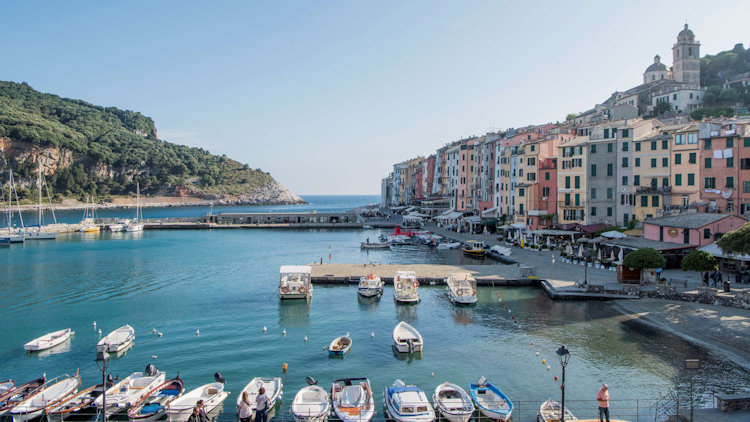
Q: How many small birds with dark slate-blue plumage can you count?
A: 0